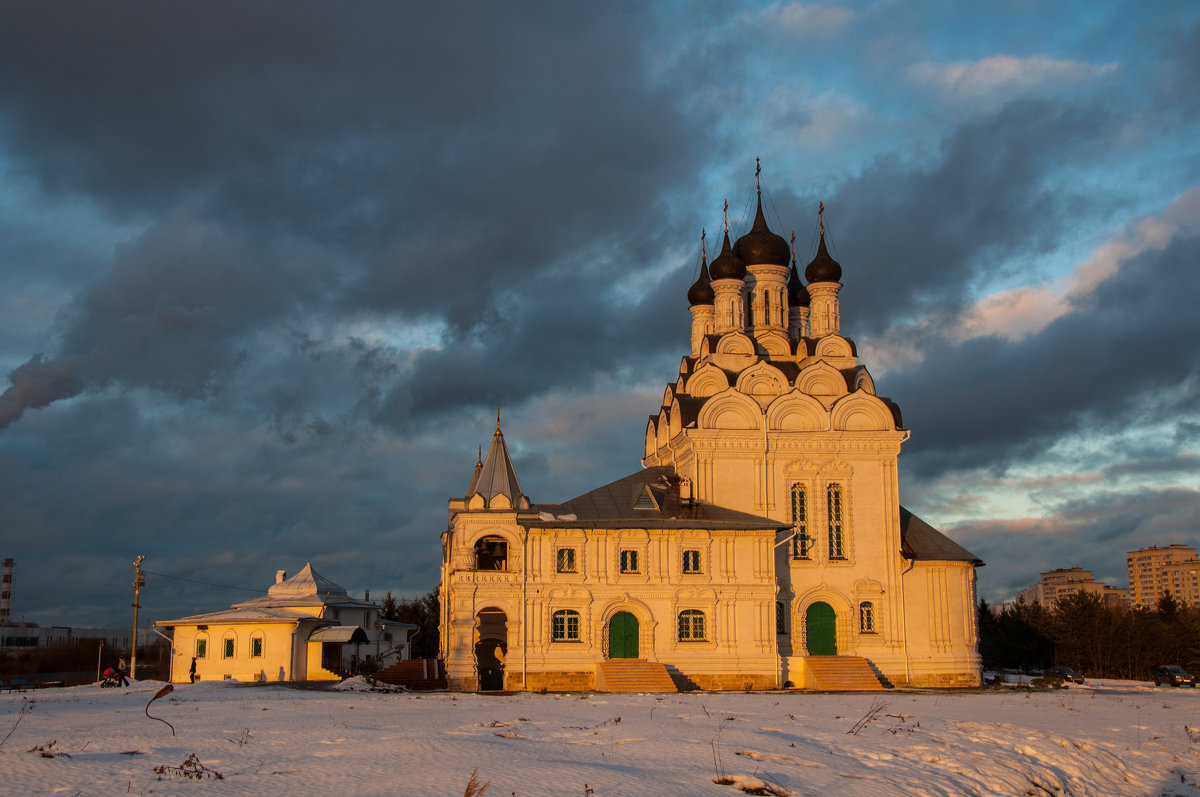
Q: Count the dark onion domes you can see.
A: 5